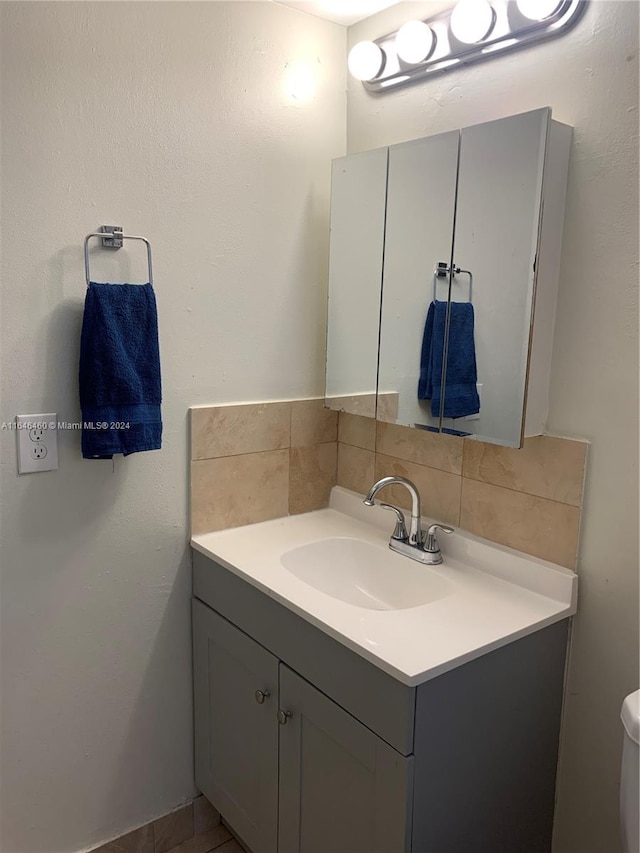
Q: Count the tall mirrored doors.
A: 3